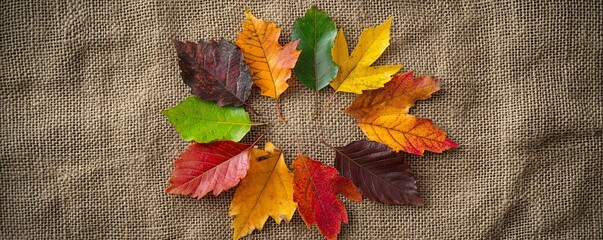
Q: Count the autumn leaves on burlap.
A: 11